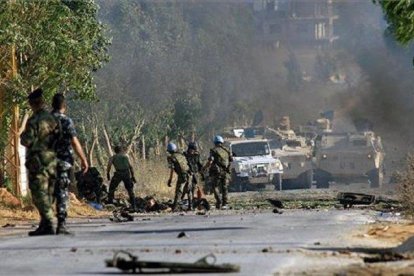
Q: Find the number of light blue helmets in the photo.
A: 2